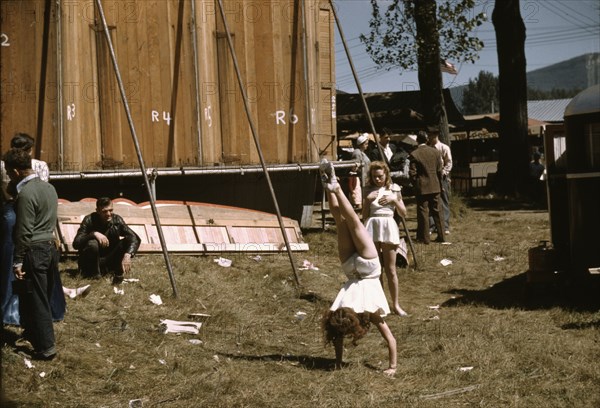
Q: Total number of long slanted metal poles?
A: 3